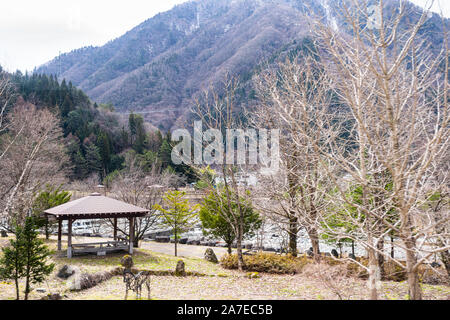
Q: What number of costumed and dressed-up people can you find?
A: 0